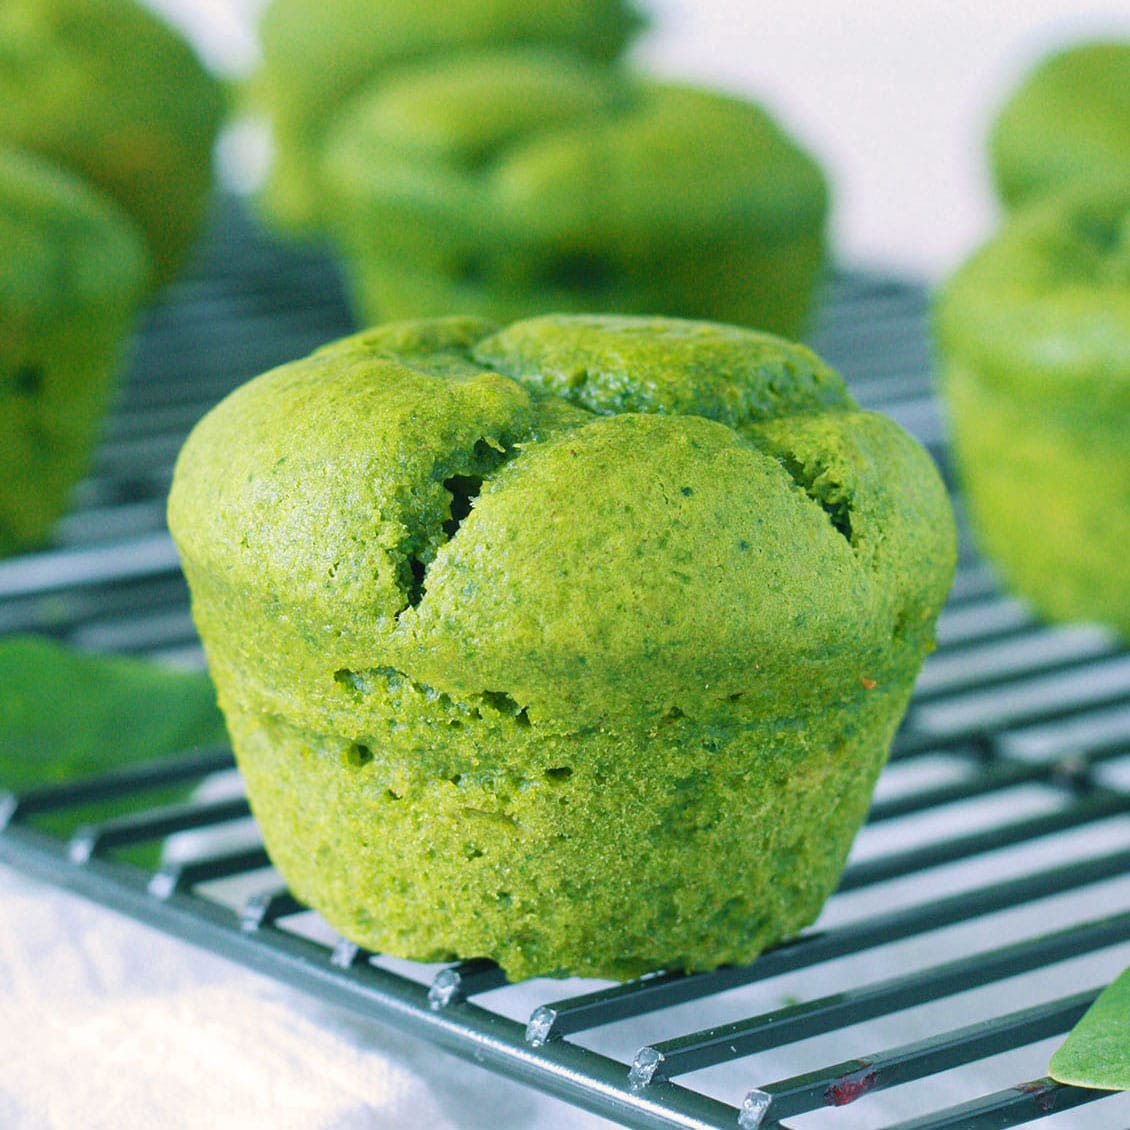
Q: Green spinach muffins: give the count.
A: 7